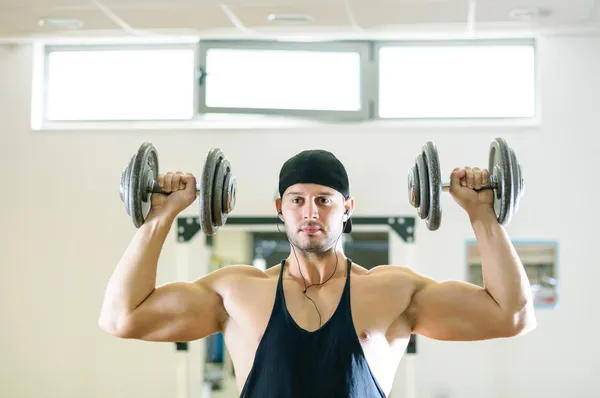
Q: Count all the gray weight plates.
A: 12